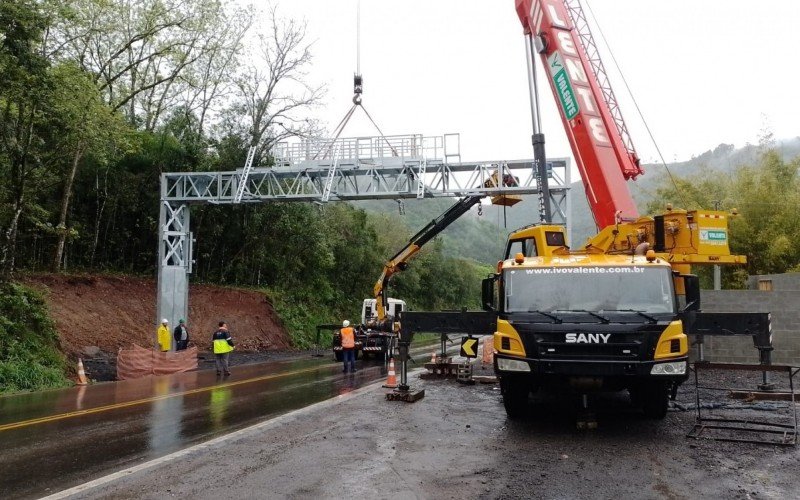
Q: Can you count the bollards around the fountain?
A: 0